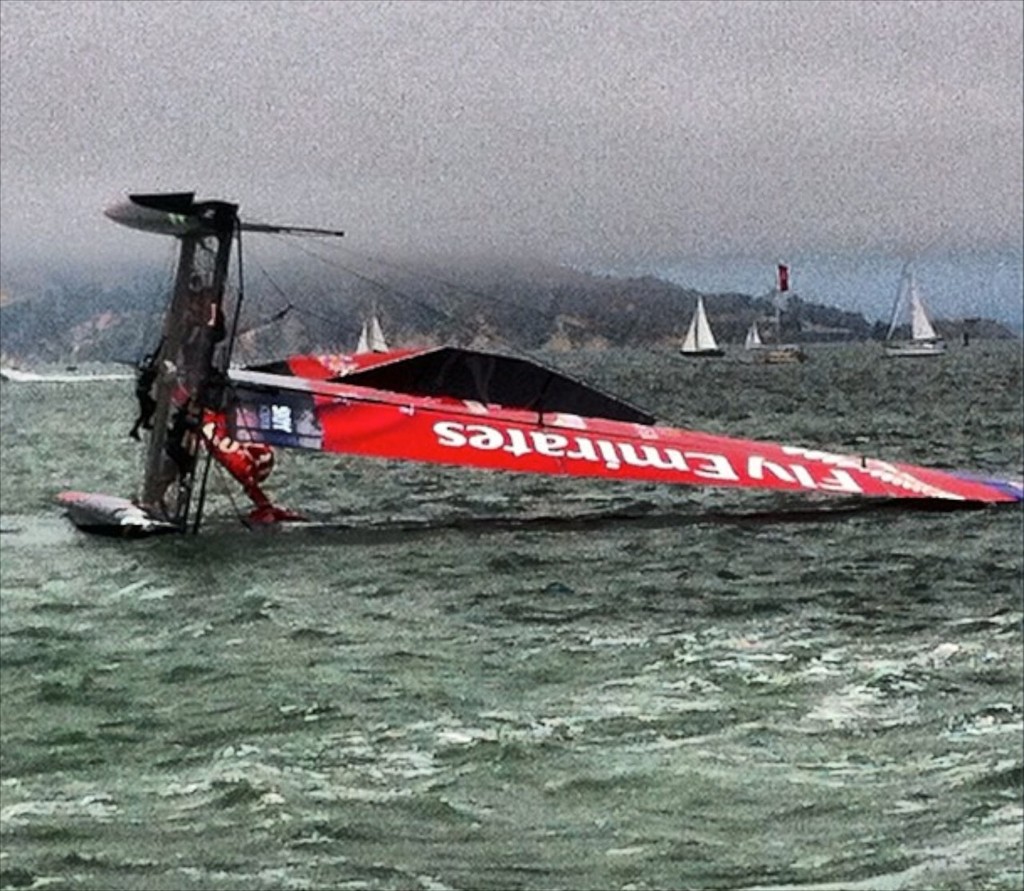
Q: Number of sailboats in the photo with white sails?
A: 4